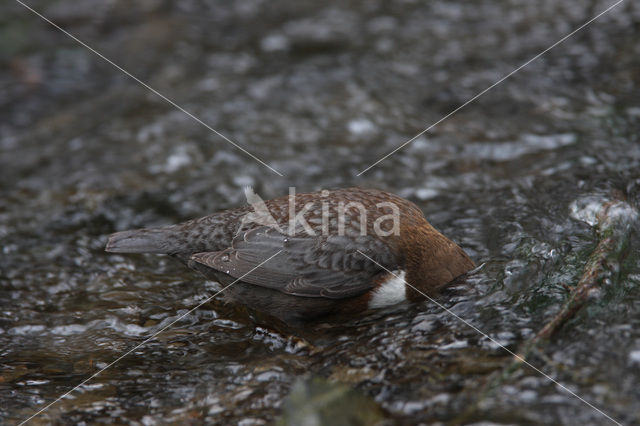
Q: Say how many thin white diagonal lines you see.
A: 4